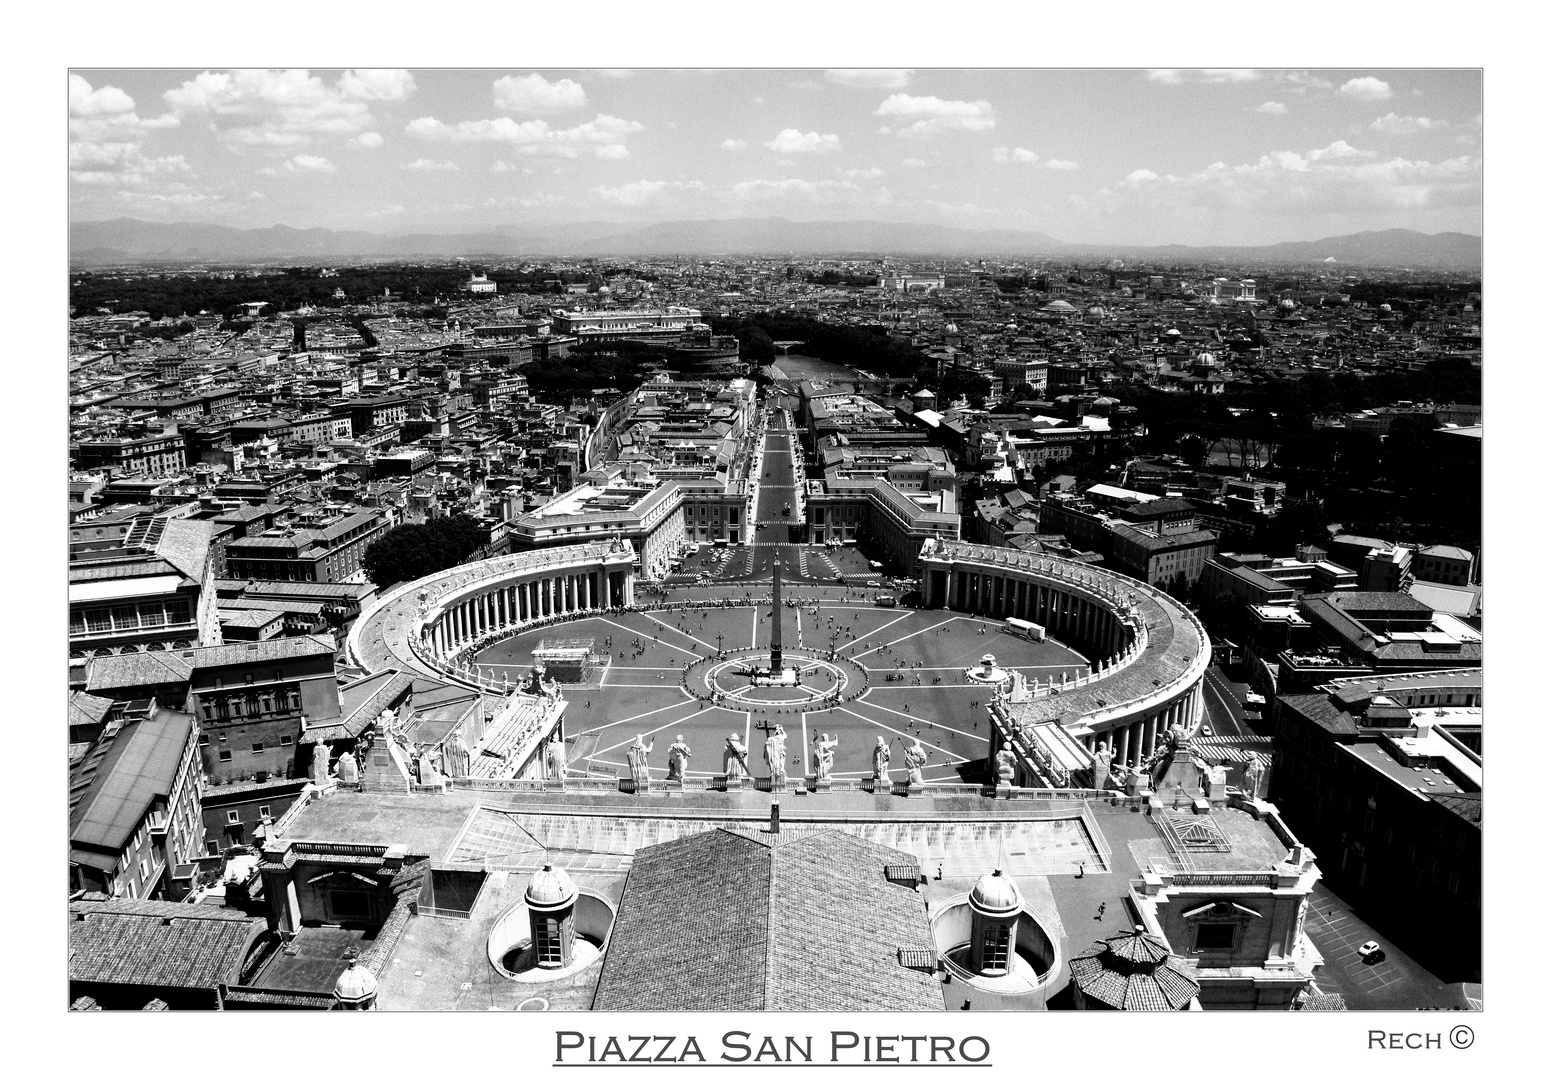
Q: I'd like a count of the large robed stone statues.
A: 13